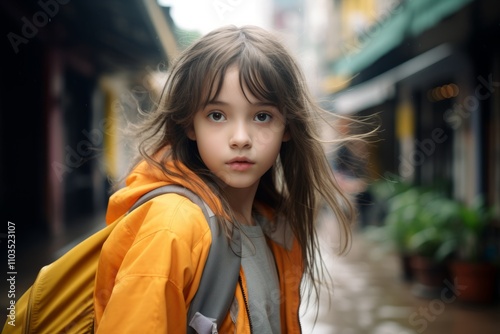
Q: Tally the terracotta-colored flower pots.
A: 2